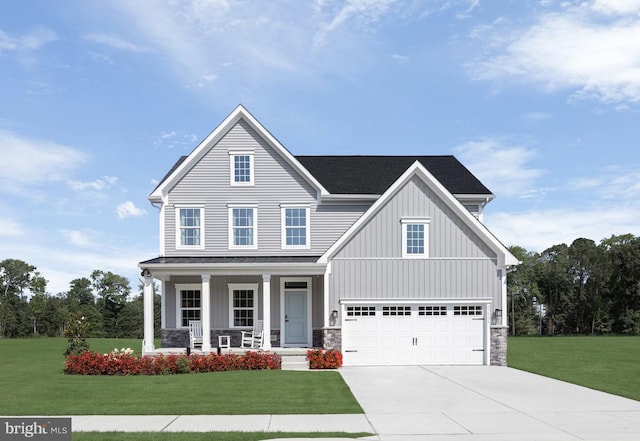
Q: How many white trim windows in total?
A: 7